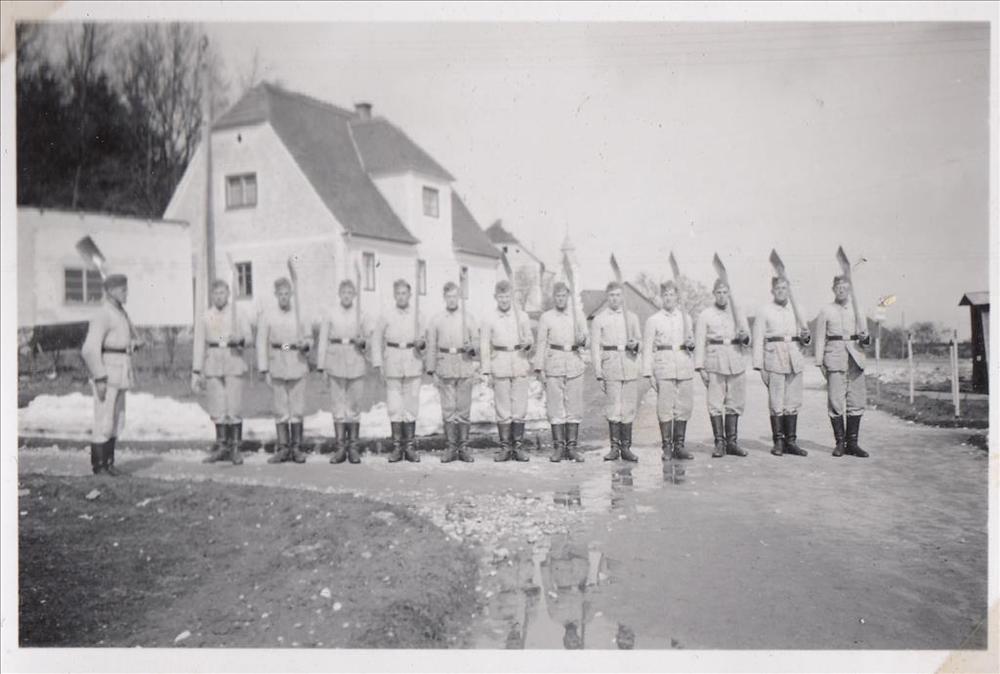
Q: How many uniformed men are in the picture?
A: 13